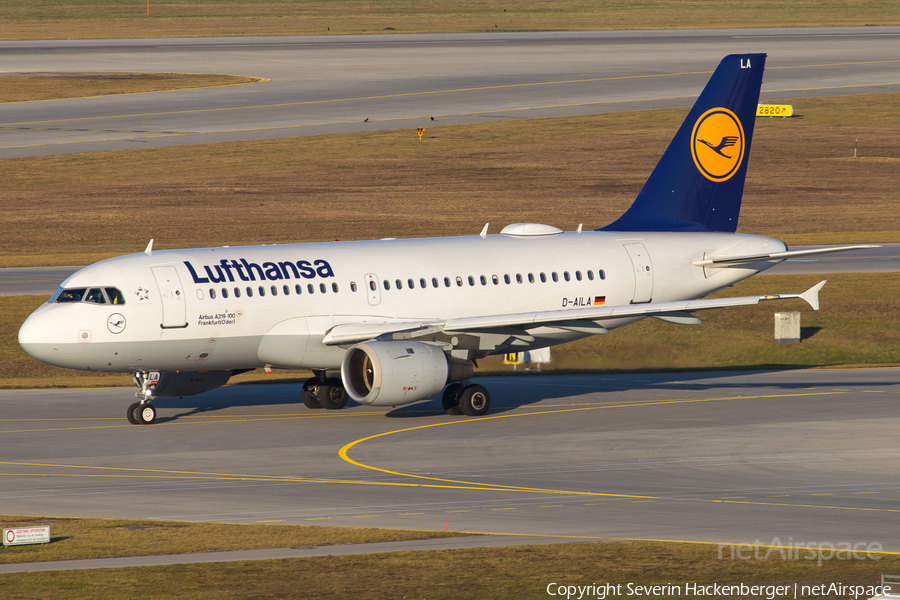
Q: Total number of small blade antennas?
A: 3